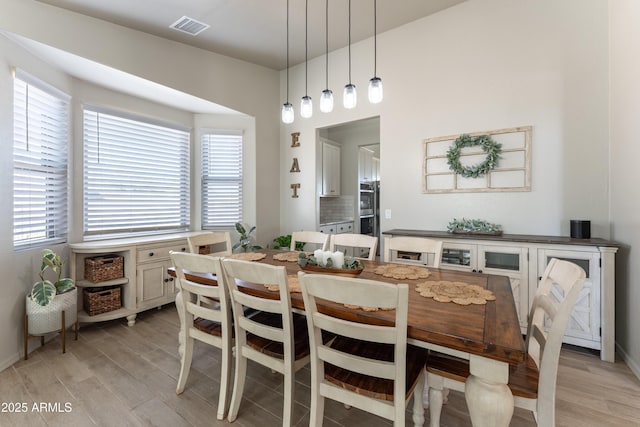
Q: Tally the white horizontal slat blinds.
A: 3